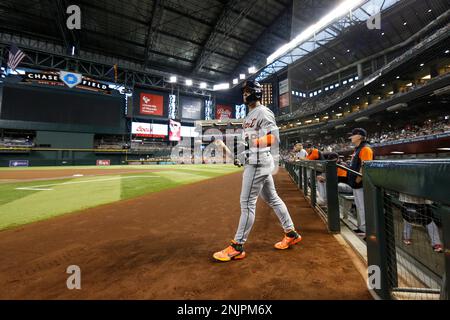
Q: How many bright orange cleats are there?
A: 2